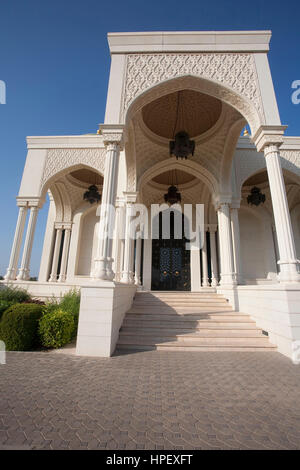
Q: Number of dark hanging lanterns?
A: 4